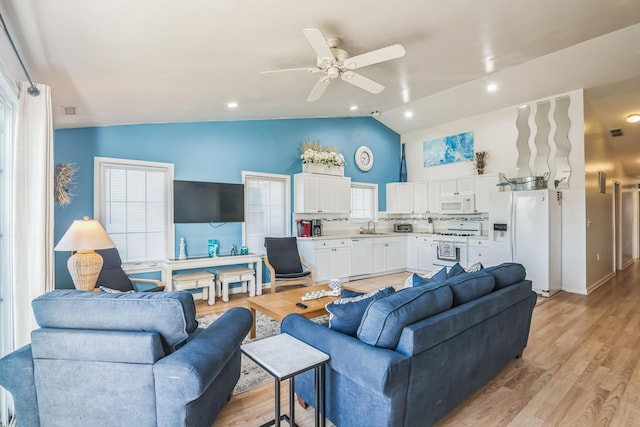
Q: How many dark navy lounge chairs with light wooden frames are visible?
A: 2